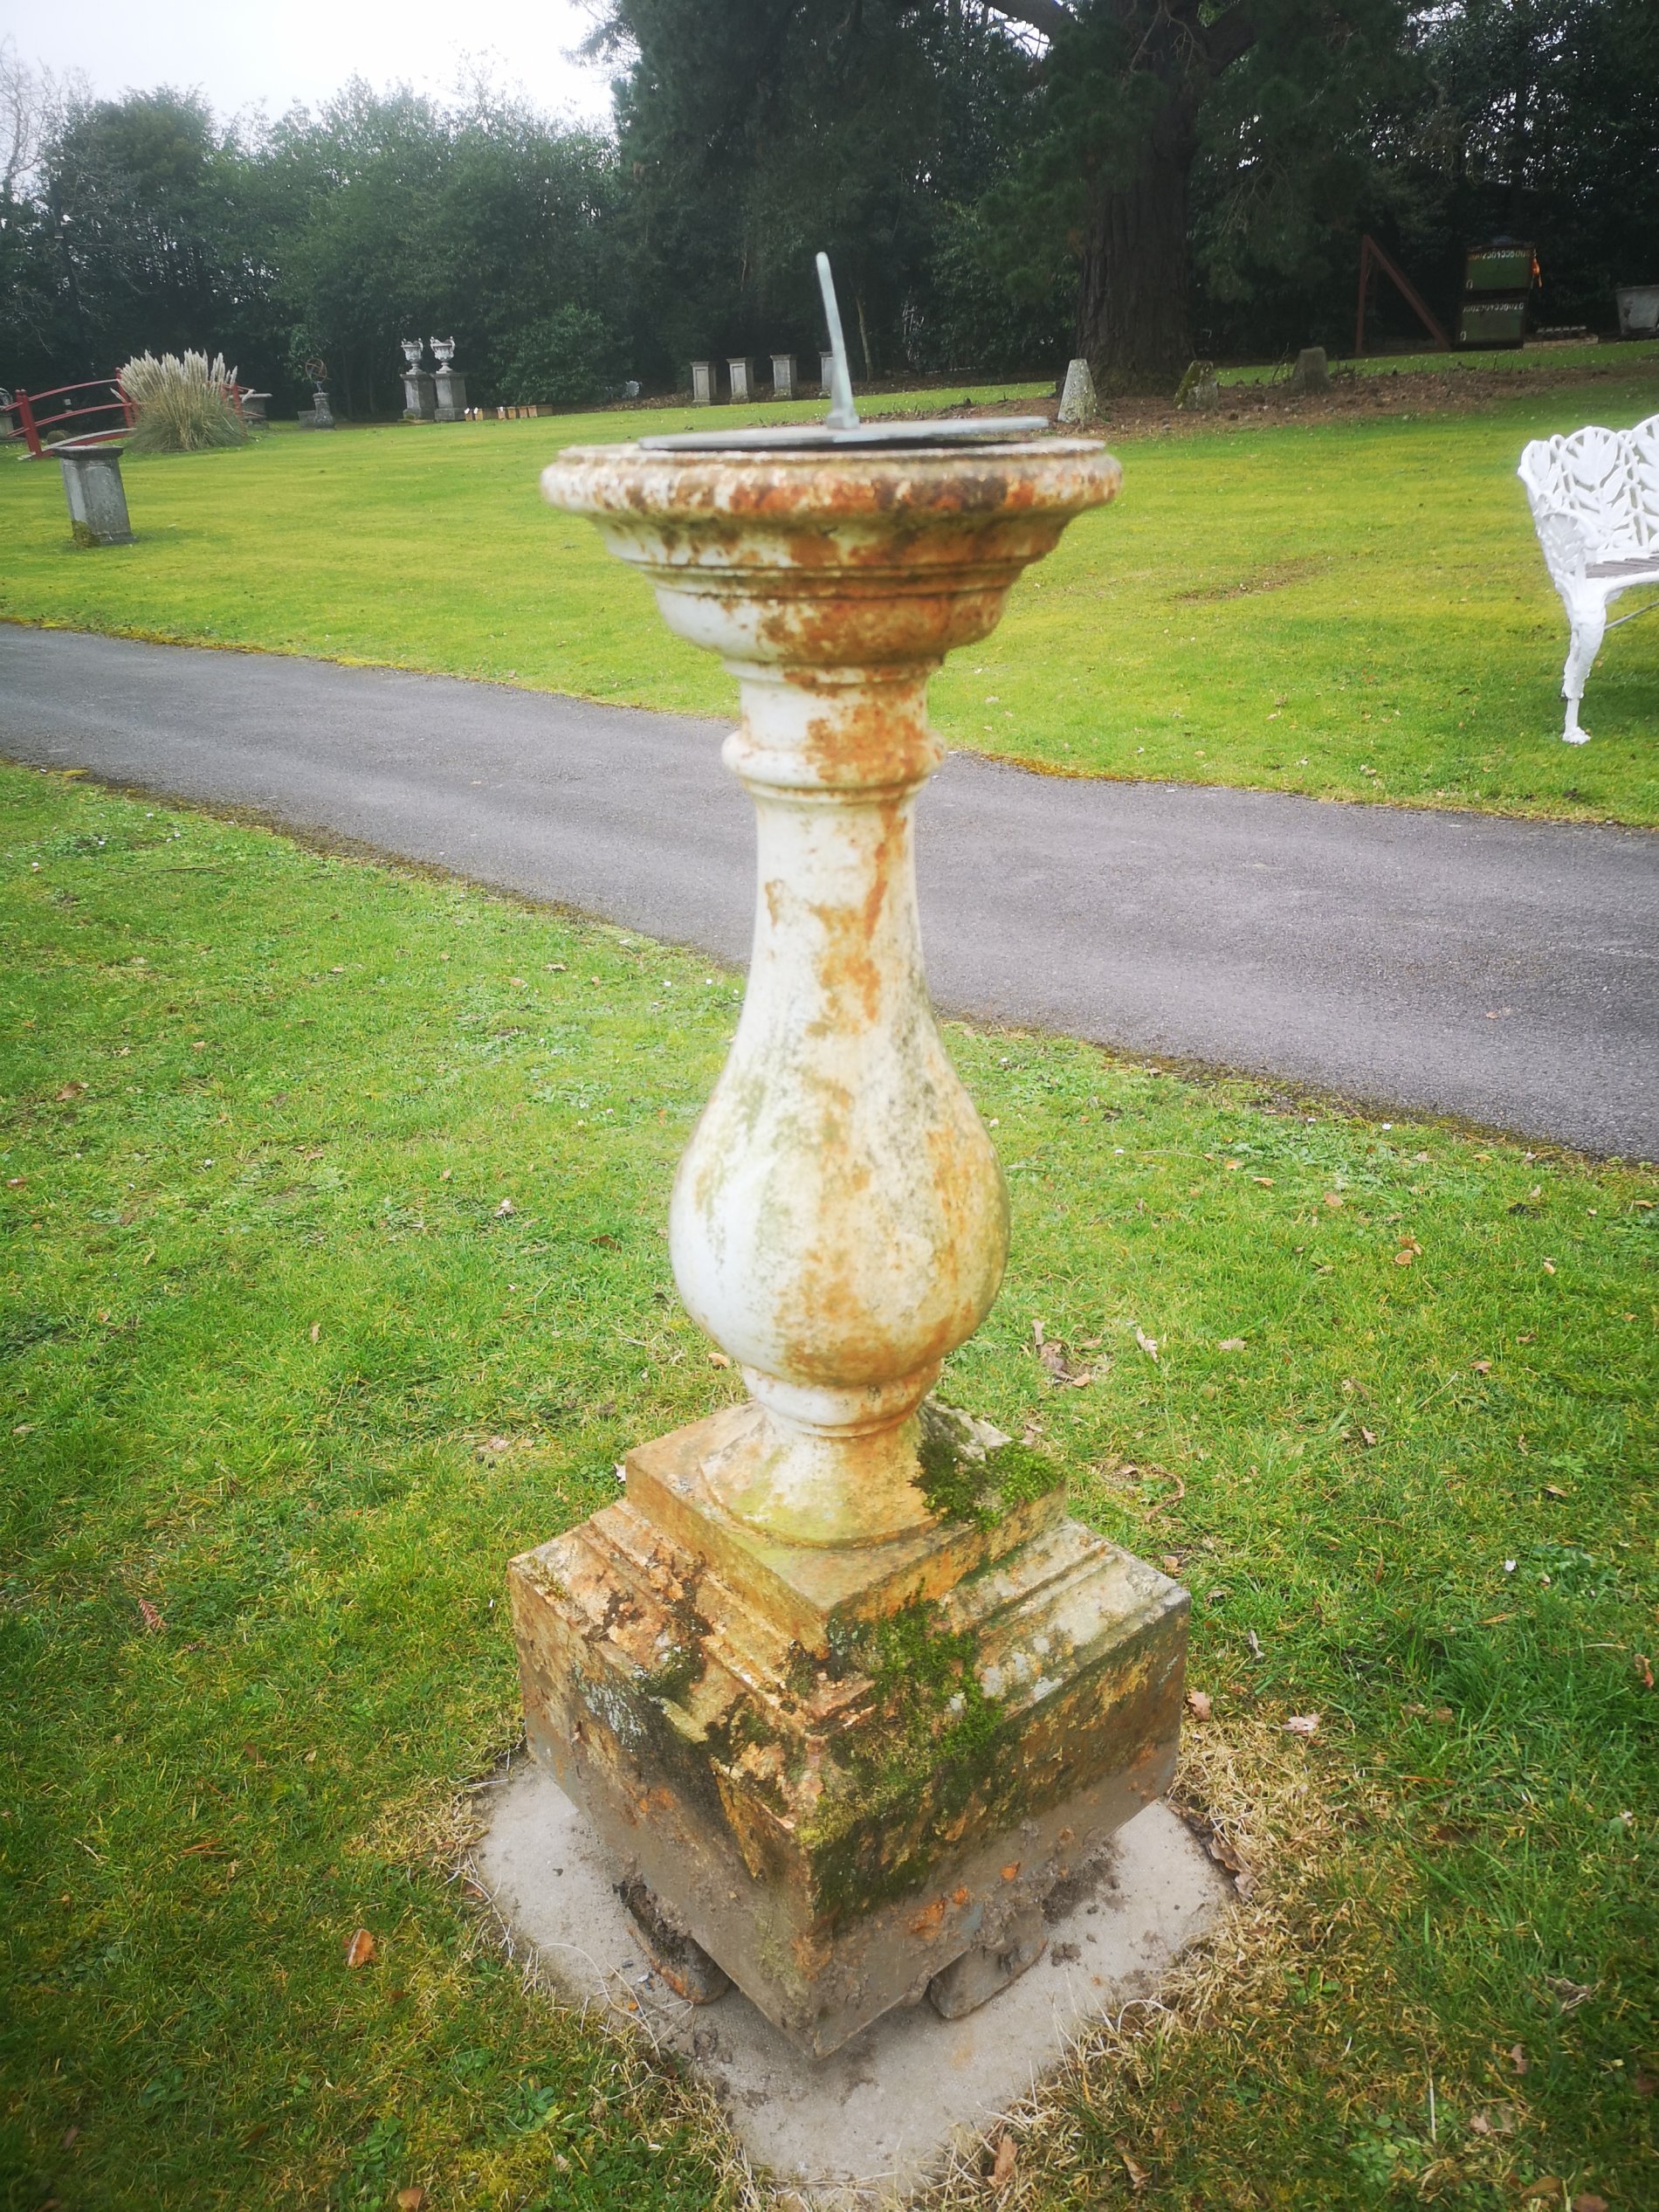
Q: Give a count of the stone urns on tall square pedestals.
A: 2